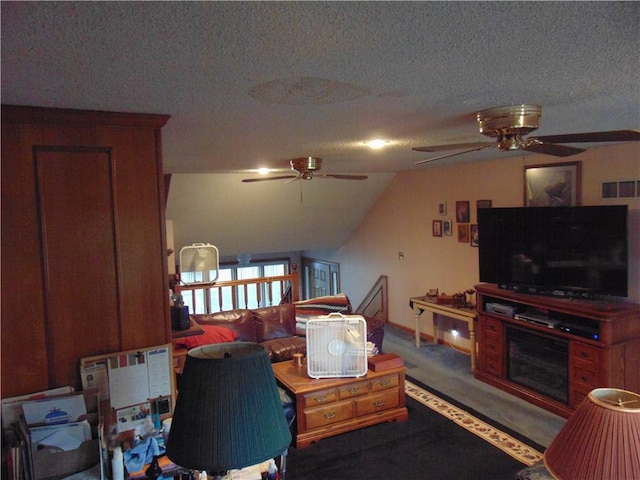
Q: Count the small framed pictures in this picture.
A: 7